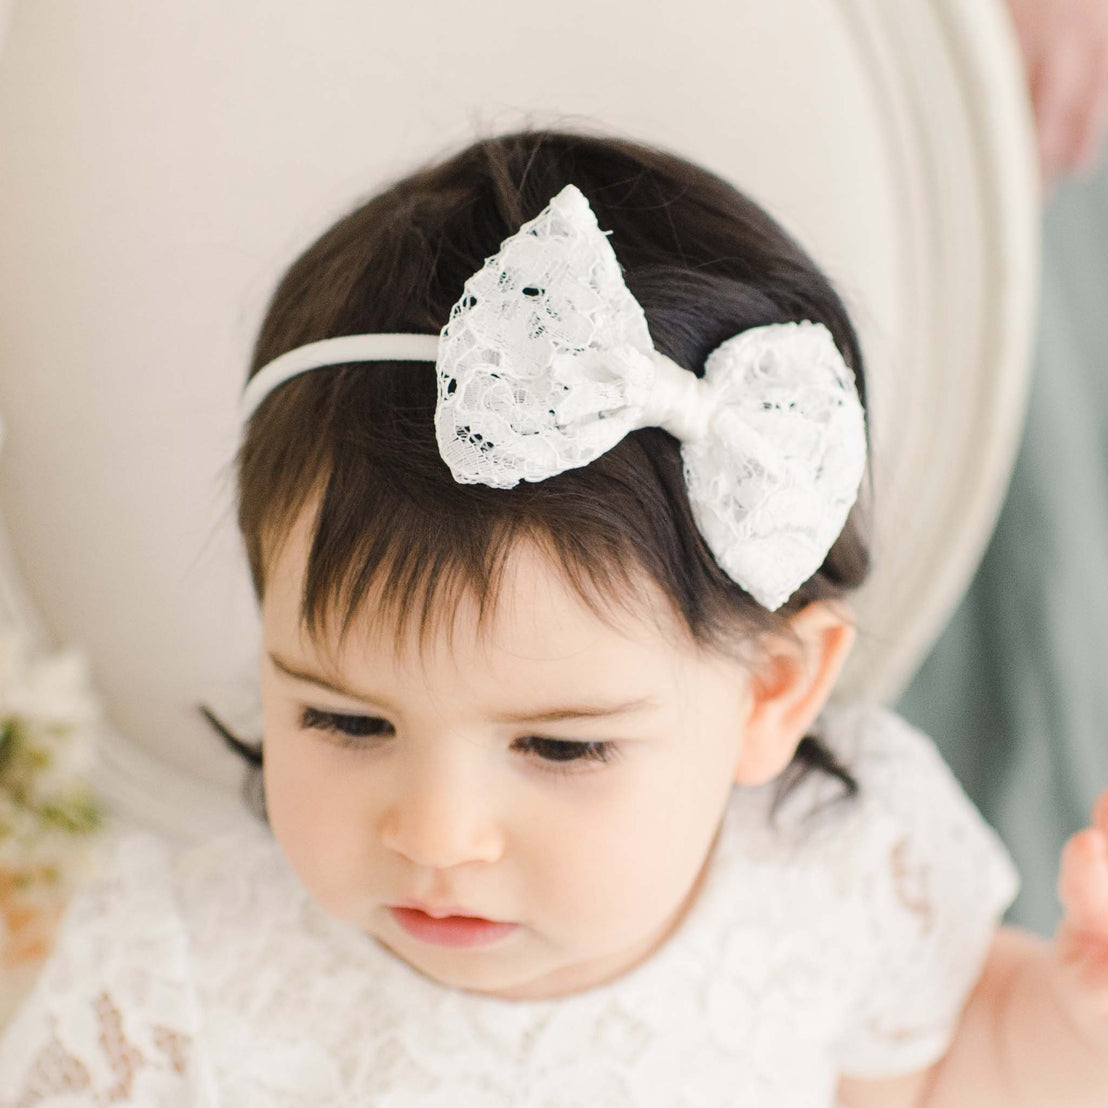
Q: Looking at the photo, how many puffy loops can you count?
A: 2